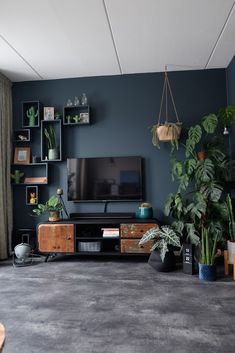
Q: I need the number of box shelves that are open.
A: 6